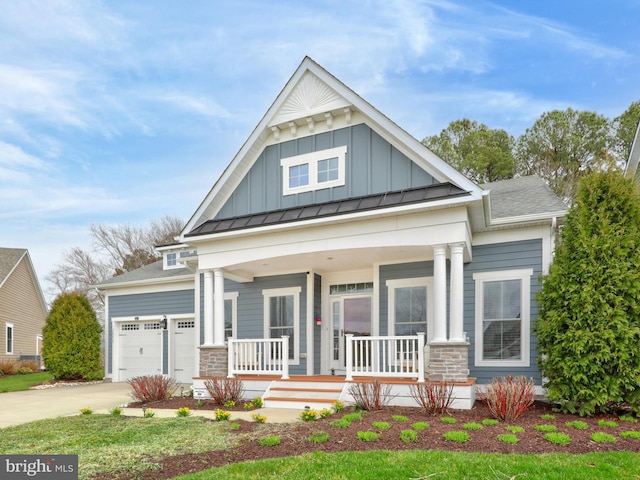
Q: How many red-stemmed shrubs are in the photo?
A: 5